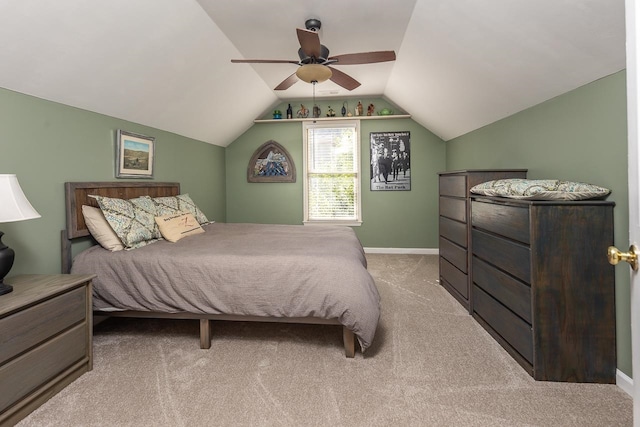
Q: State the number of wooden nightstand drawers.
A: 2